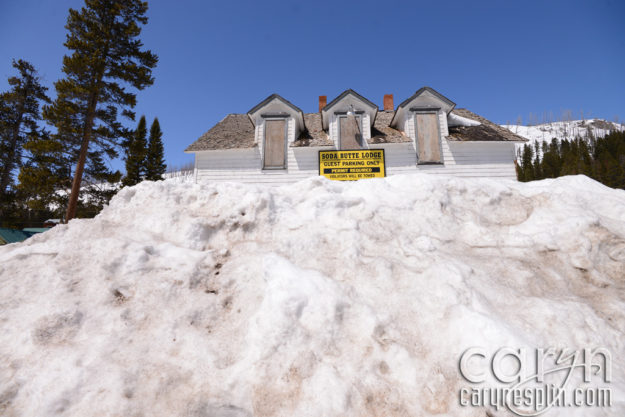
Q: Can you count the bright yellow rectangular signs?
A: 1